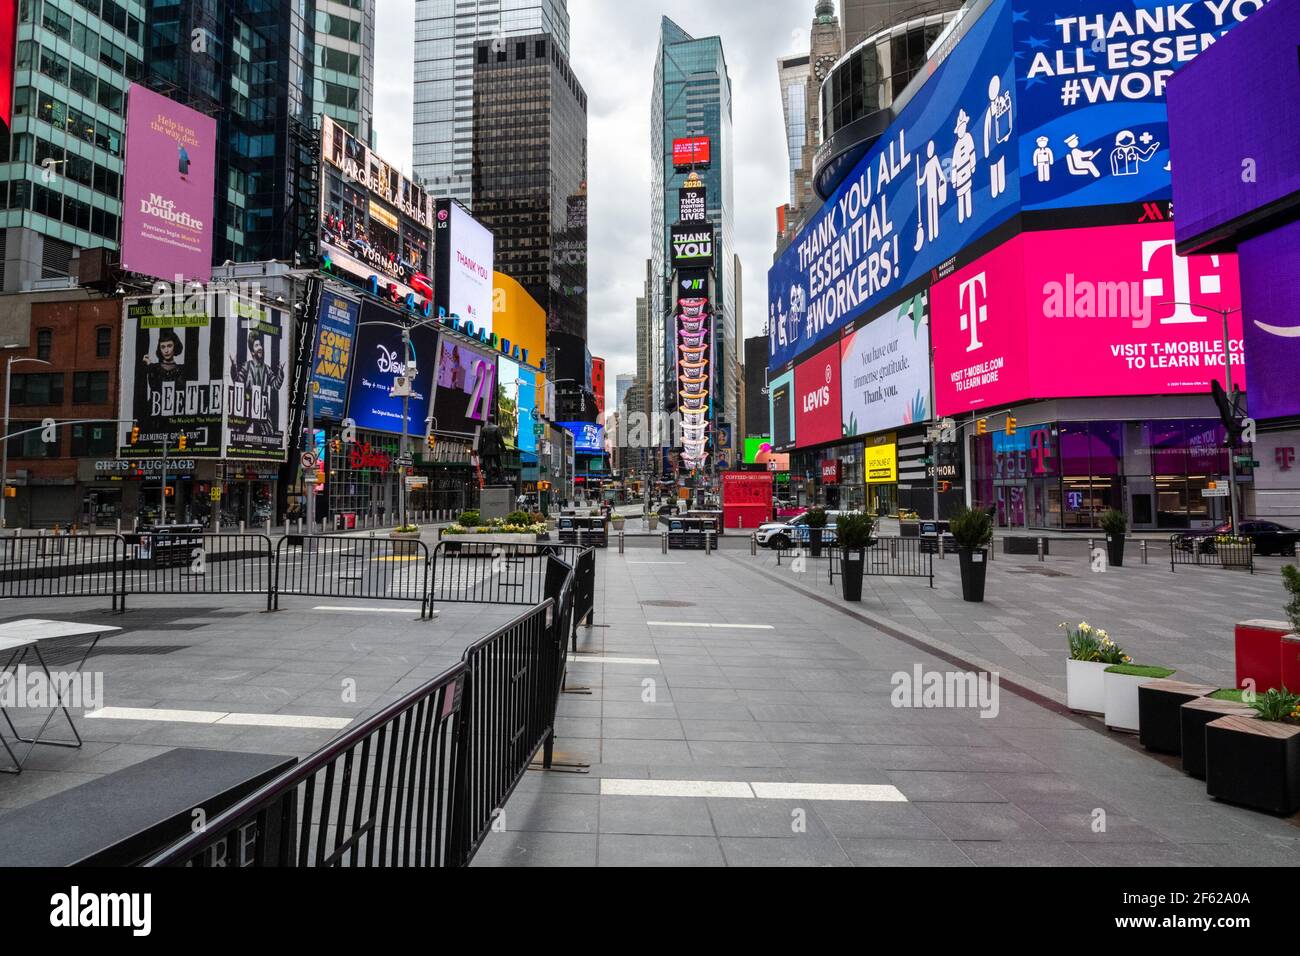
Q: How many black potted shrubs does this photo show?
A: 4